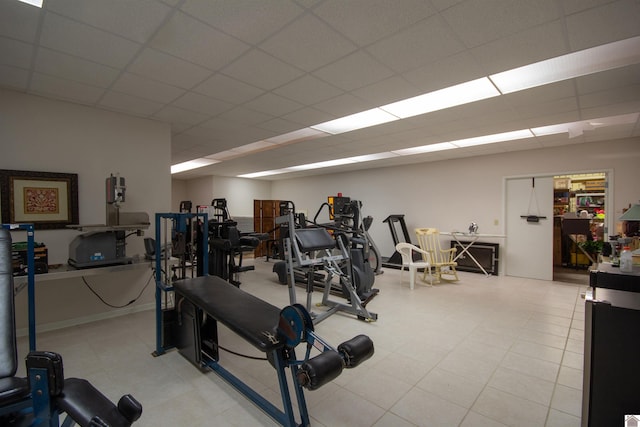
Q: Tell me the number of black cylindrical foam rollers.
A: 2